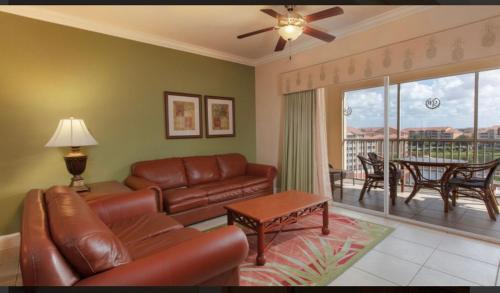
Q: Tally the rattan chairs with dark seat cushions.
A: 3